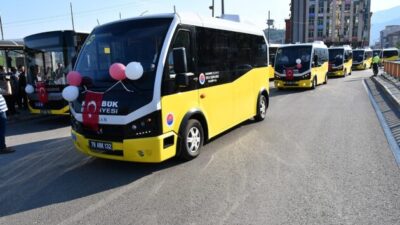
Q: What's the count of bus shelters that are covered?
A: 1